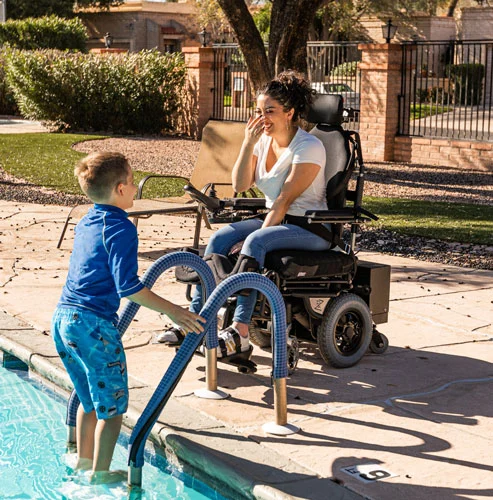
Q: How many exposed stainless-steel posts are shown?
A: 4